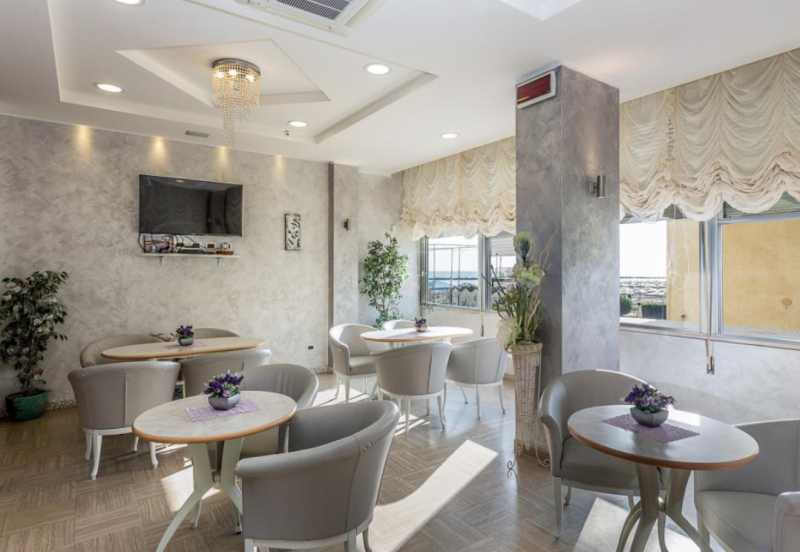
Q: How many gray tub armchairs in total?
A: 12